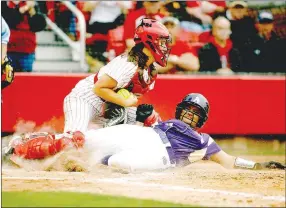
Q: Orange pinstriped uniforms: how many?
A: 0